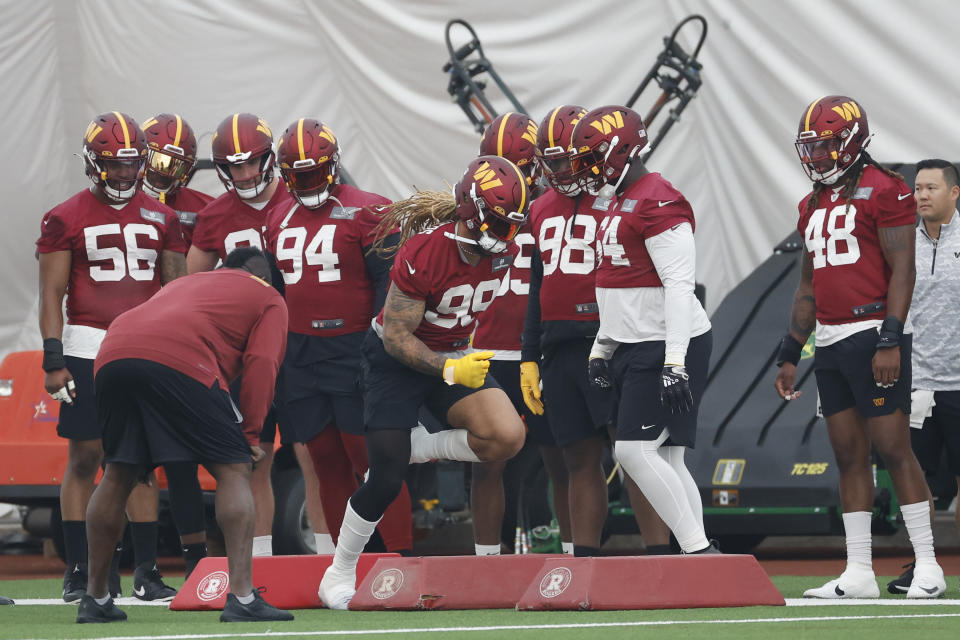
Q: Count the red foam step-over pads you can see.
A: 3